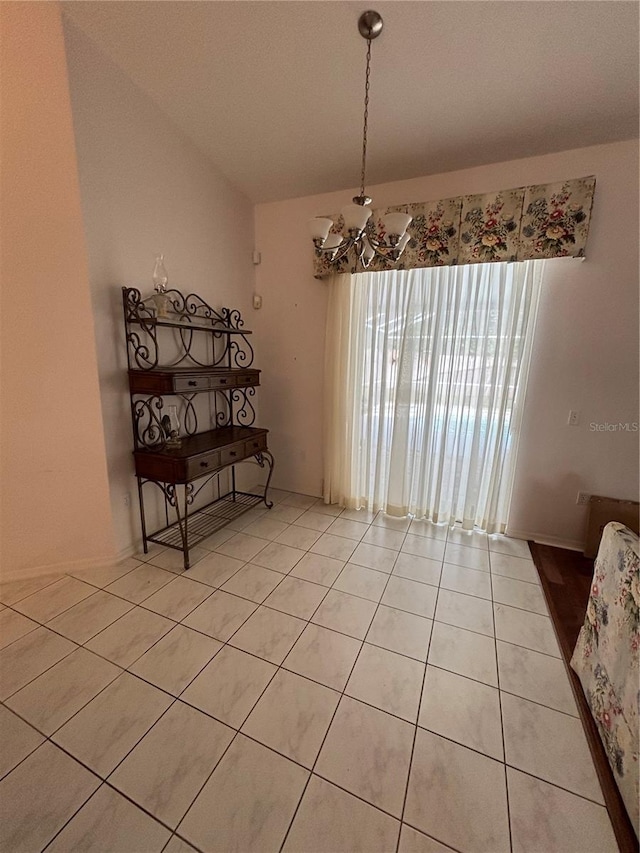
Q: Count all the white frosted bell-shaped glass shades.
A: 6